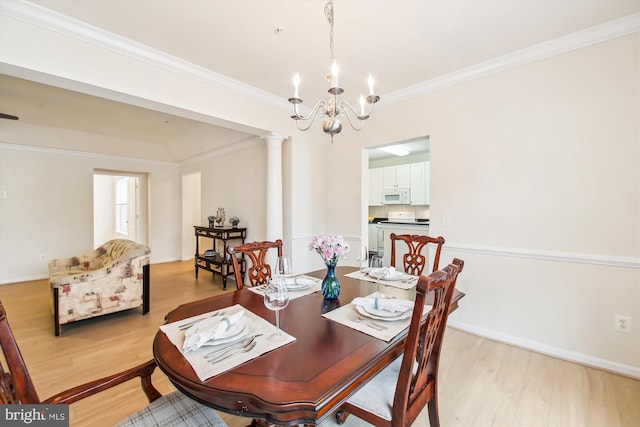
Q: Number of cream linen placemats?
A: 4